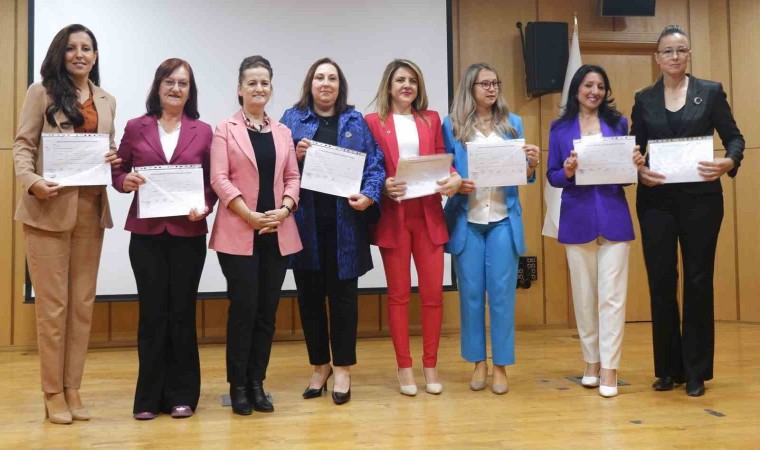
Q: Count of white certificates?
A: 7